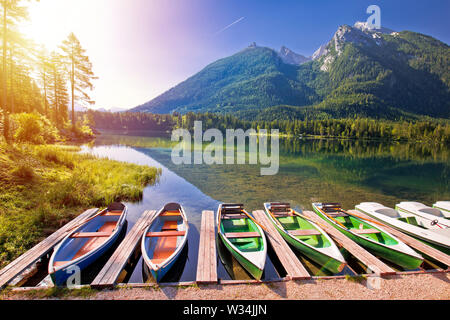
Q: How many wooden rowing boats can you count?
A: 5